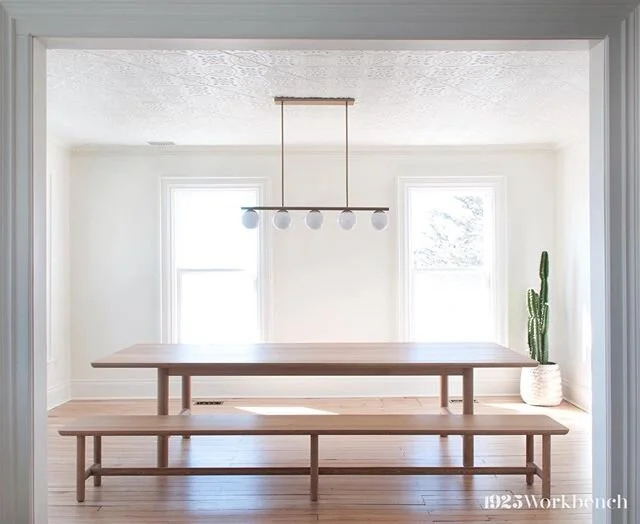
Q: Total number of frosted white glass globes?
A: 5